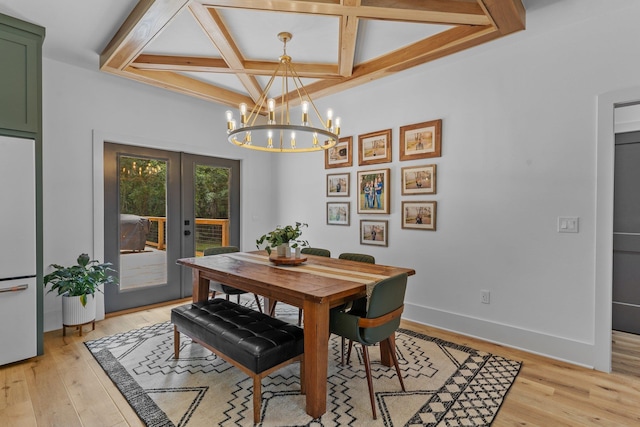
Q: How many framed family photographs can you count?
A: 9